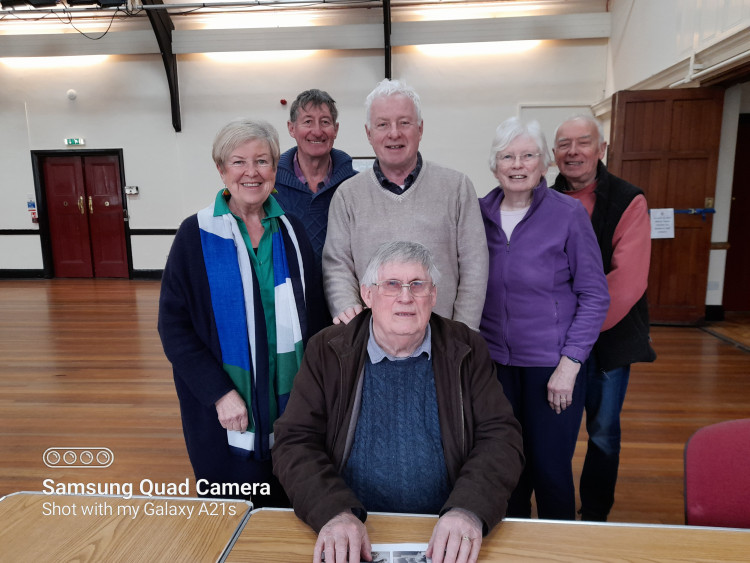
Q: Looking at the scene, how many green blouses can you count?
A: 1